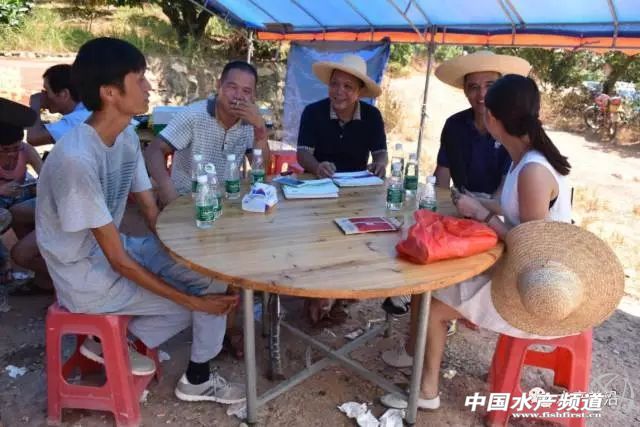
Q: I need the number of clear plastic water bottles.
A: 9